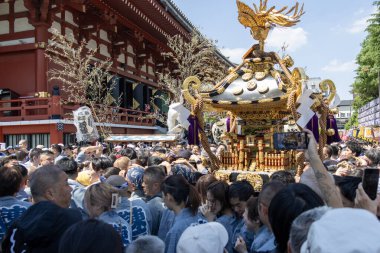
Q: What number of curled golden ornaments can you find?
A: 3